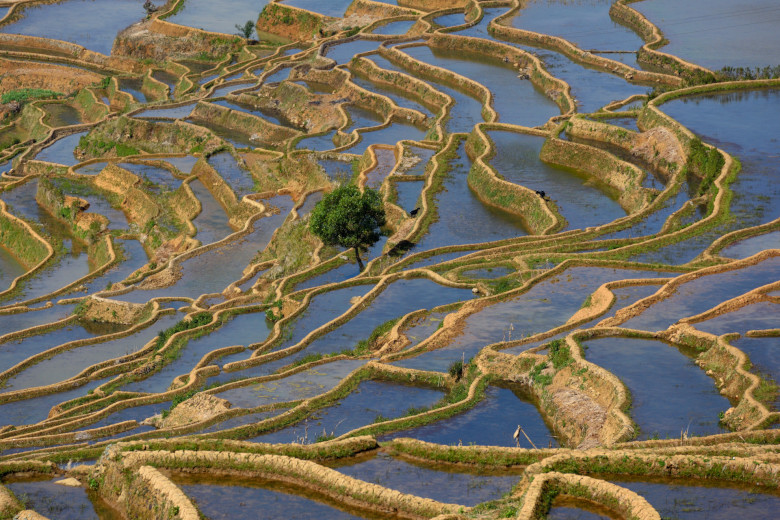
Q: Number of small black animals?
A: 2